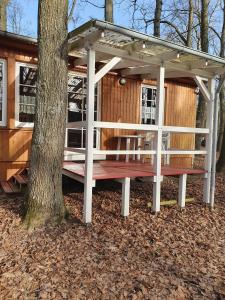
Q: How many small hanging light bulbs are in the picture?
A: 4